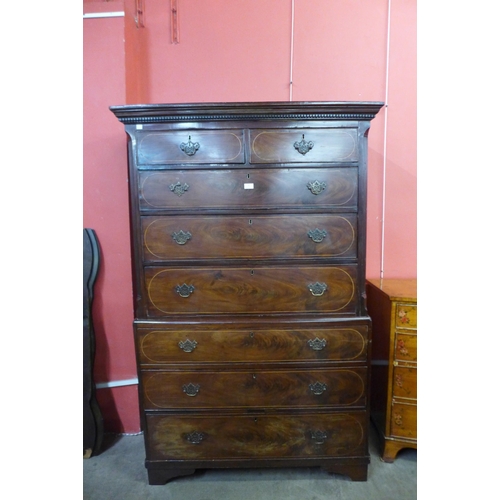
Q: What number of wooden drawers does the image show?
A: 12